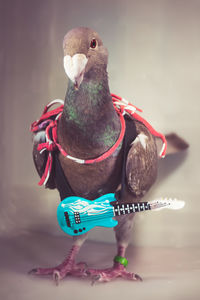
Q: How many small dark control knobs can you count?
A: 3